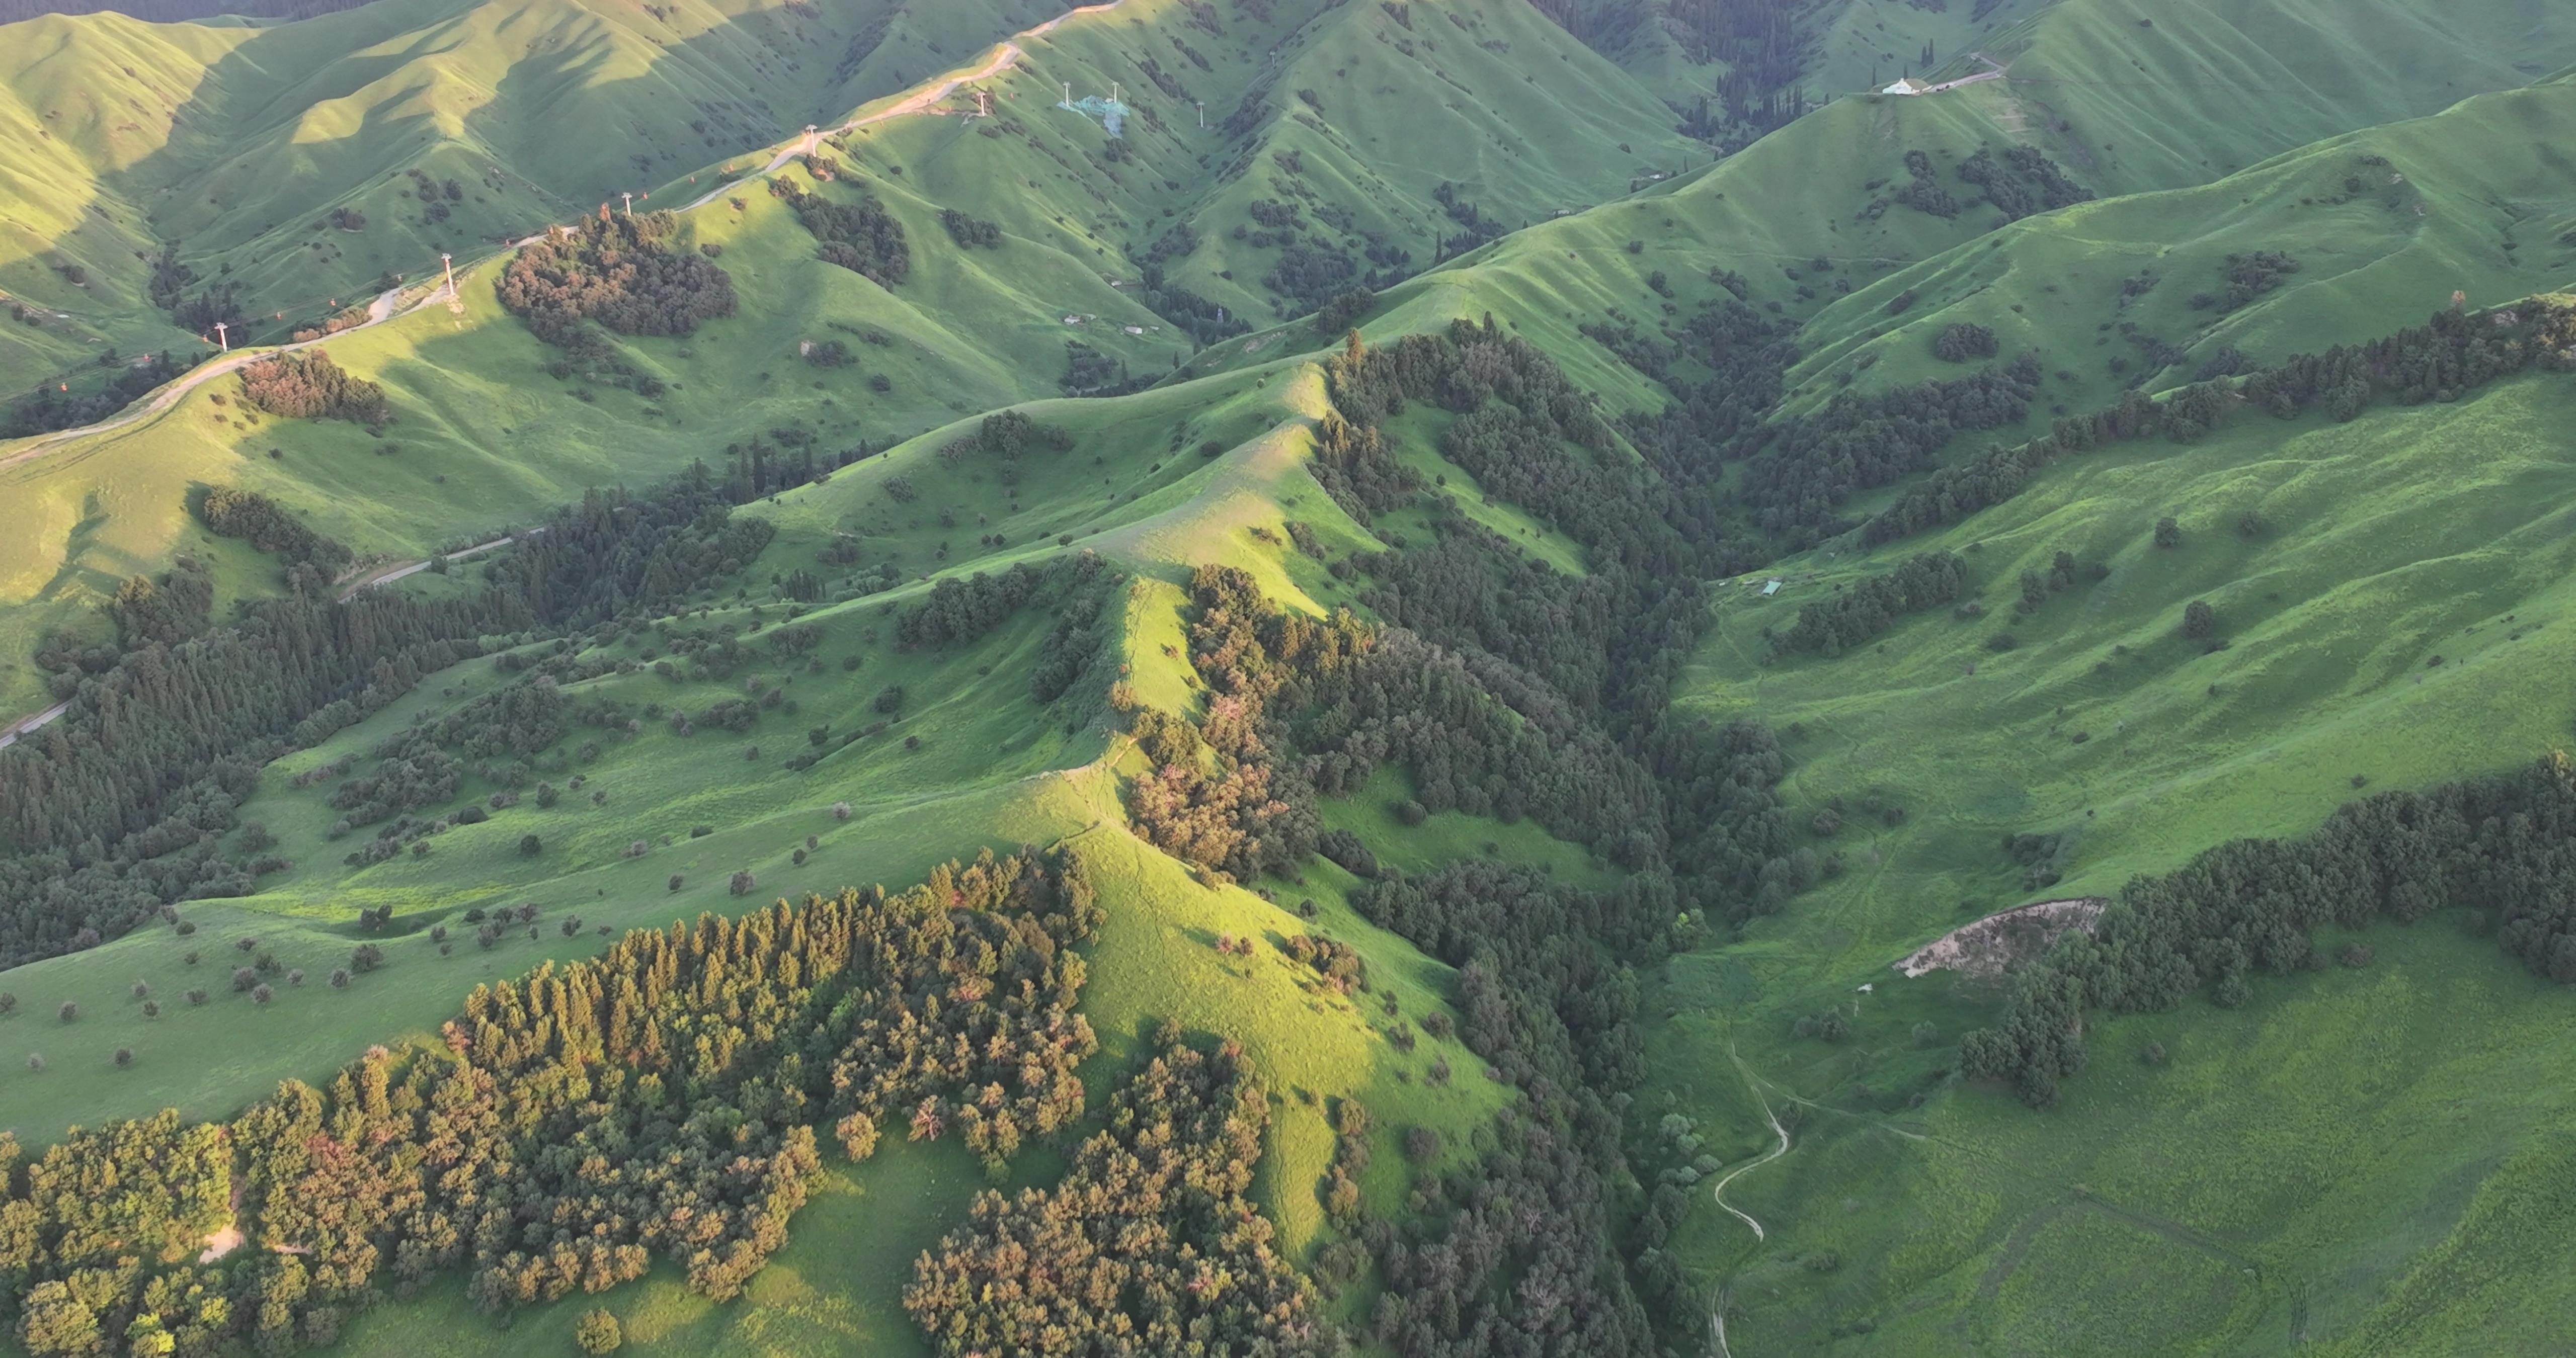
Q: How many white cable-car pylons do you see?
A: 9